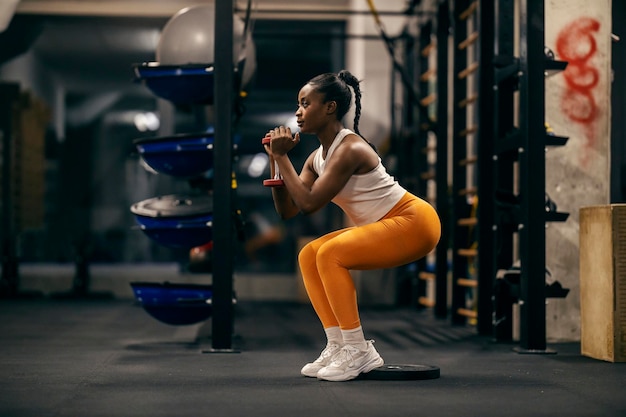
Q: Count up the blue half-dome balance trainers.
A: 4